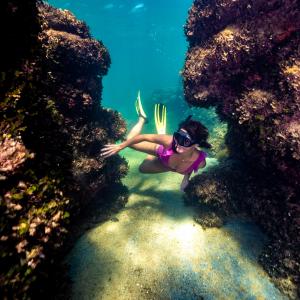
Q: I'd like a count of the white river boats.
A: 0